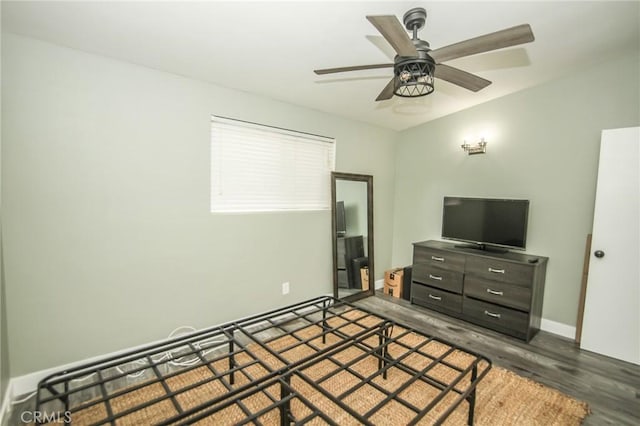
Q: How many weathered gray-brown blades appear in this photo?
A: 5